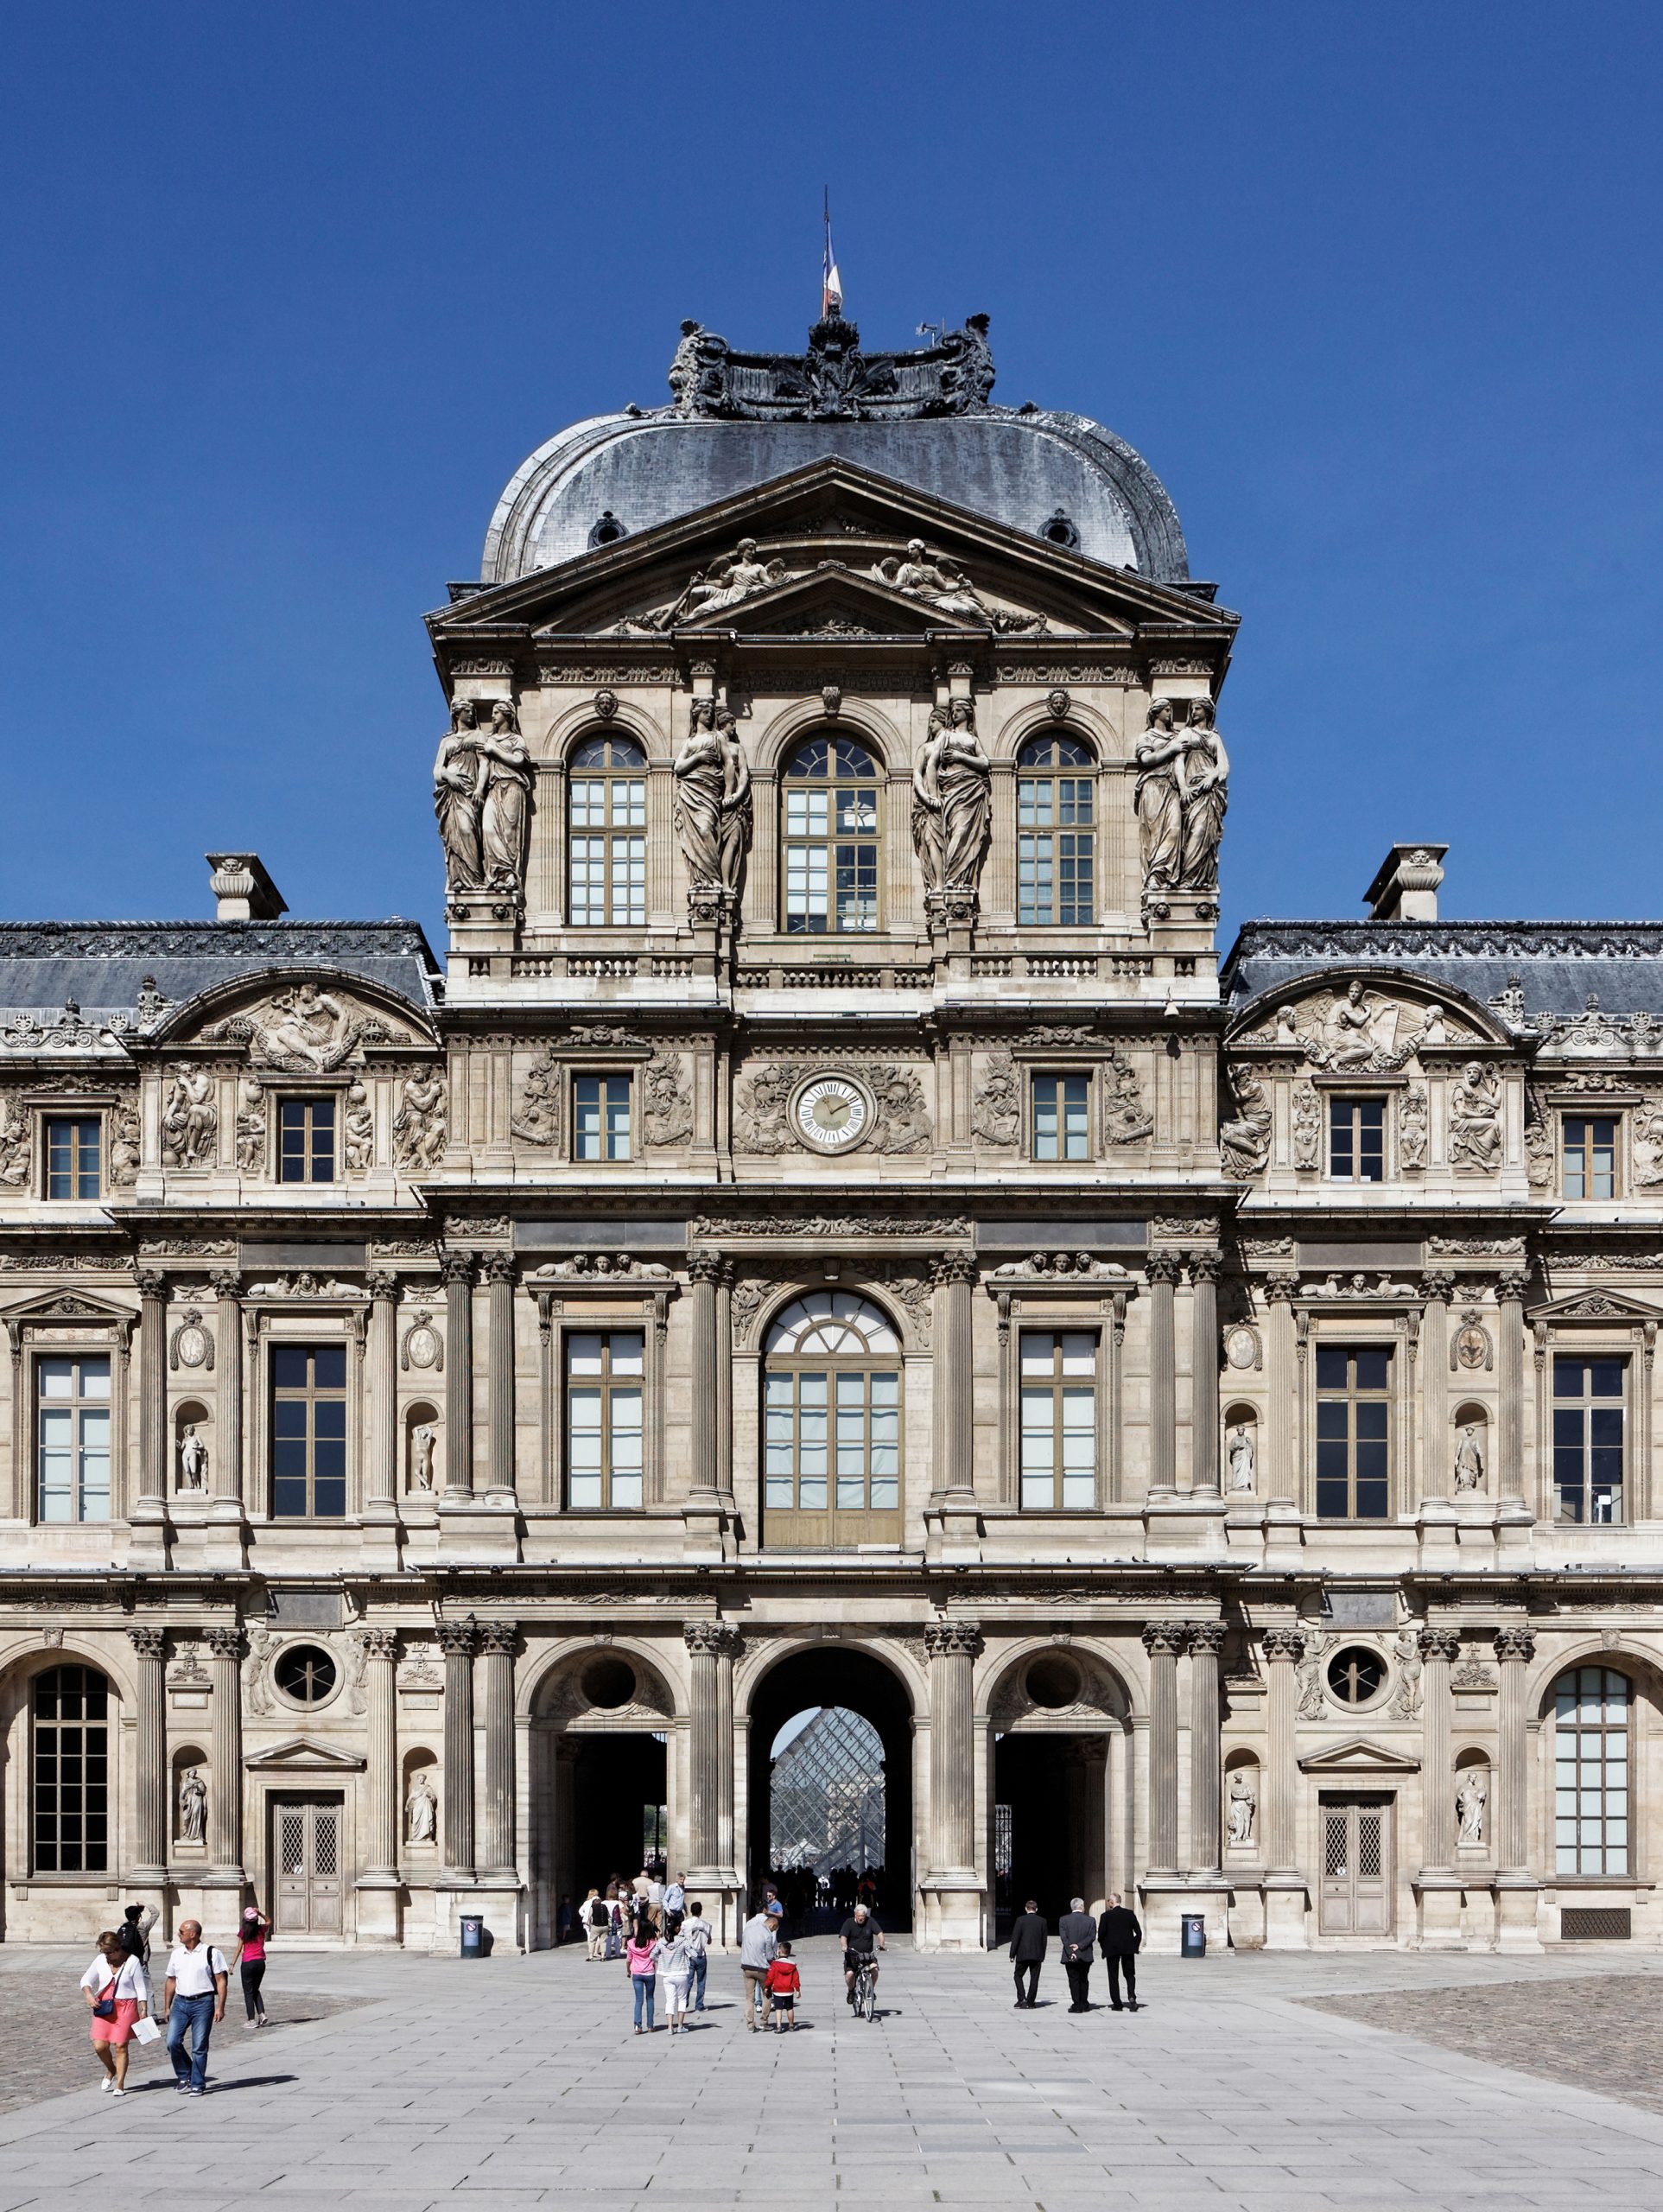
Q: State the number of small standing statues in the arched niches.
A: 8